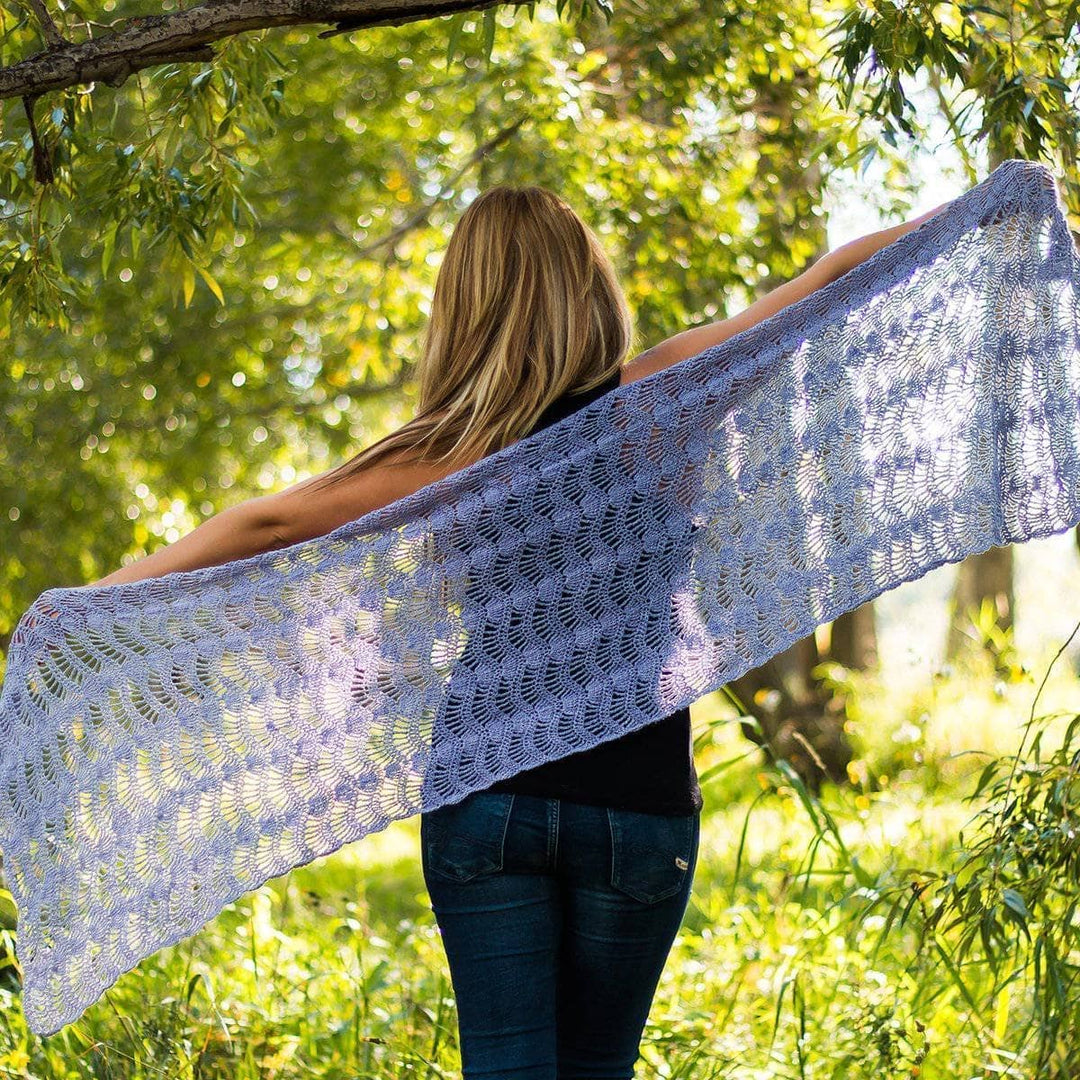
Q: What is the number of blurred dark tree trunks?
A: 3